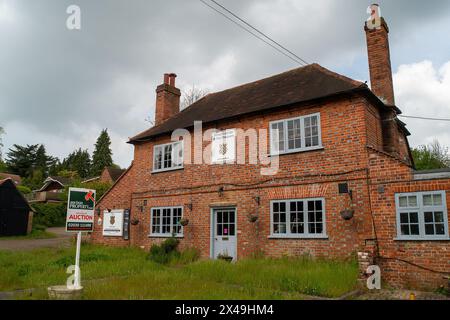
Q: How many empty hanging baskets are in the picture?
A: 4